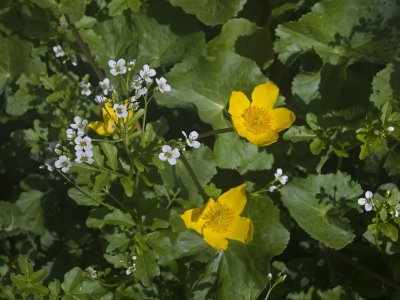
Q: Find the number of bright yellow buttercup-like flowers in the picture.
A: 3